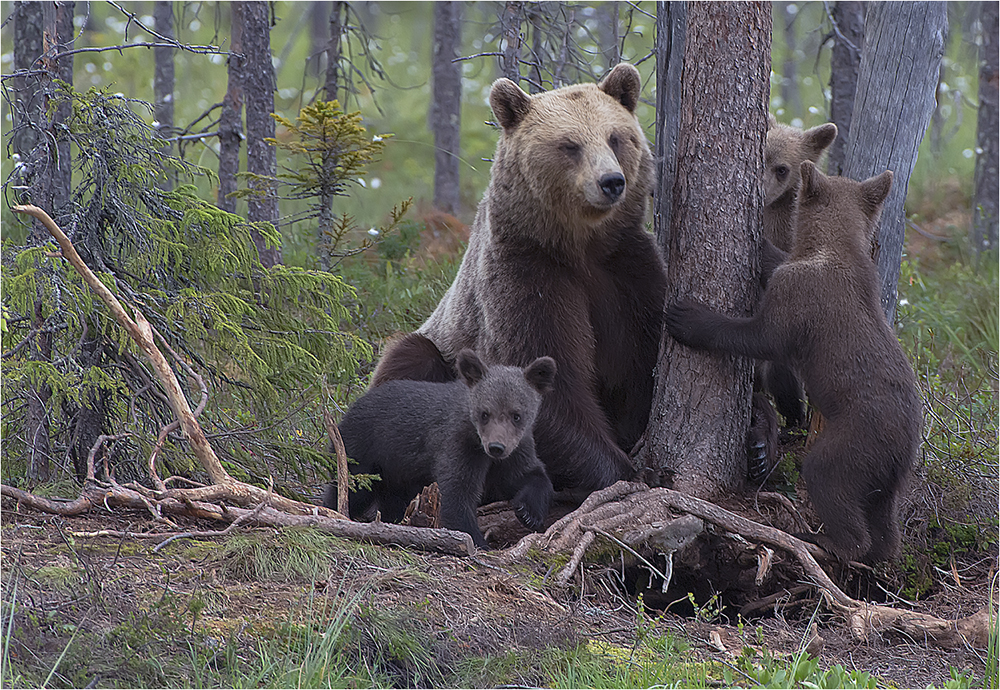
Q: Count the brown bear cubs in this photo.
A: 3